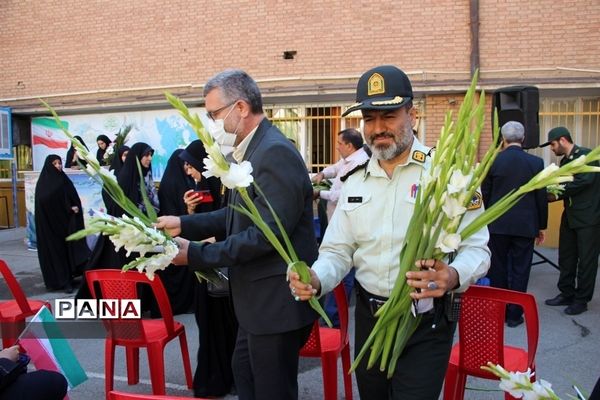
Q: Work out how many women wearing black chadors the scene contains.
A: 7